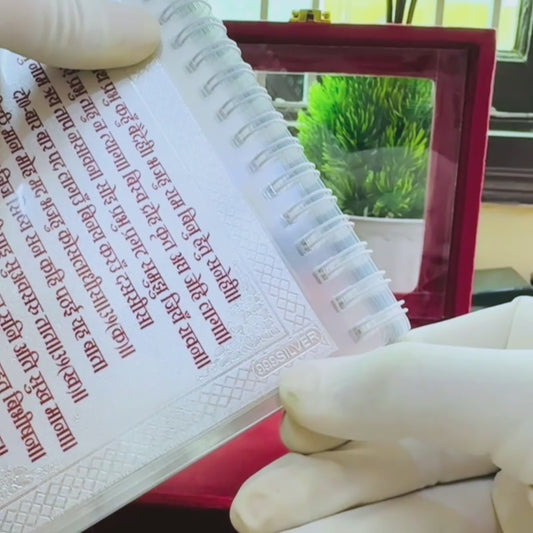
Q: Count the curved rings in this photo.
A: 13